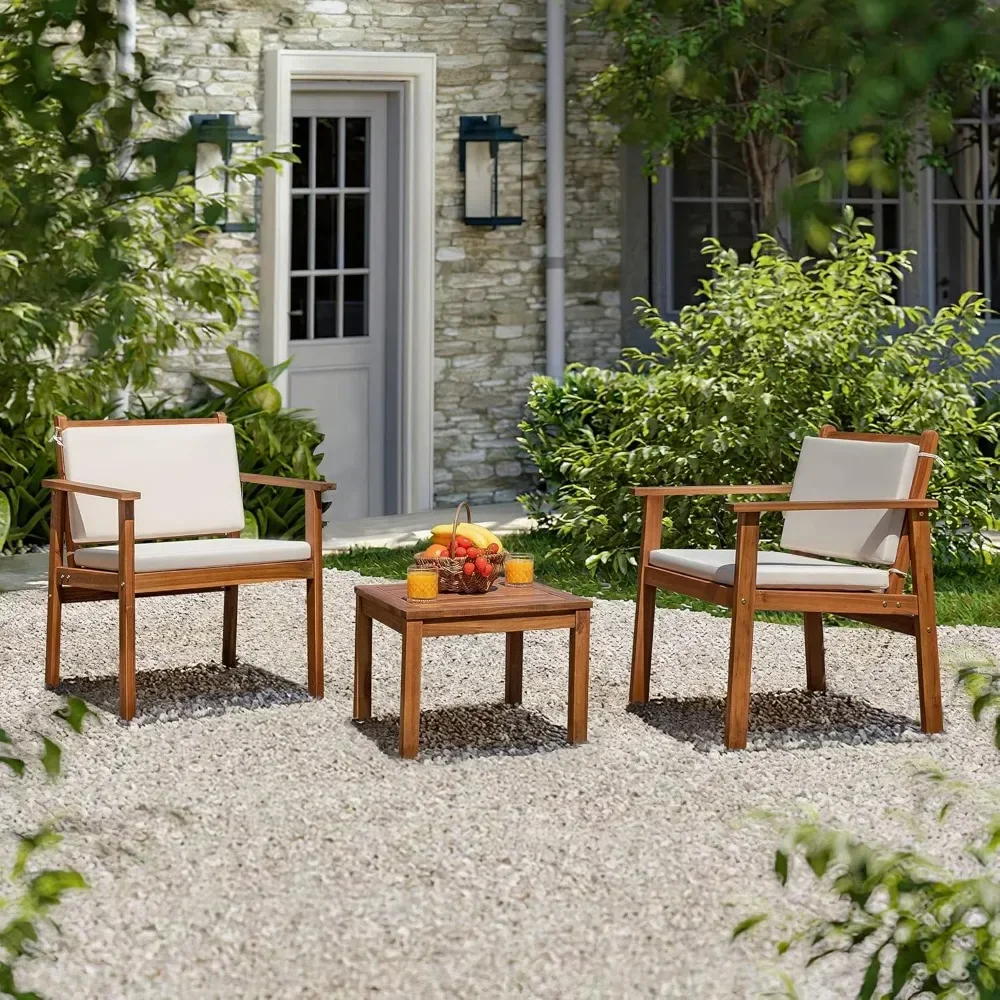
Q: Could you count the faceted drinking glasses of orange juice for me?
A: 2